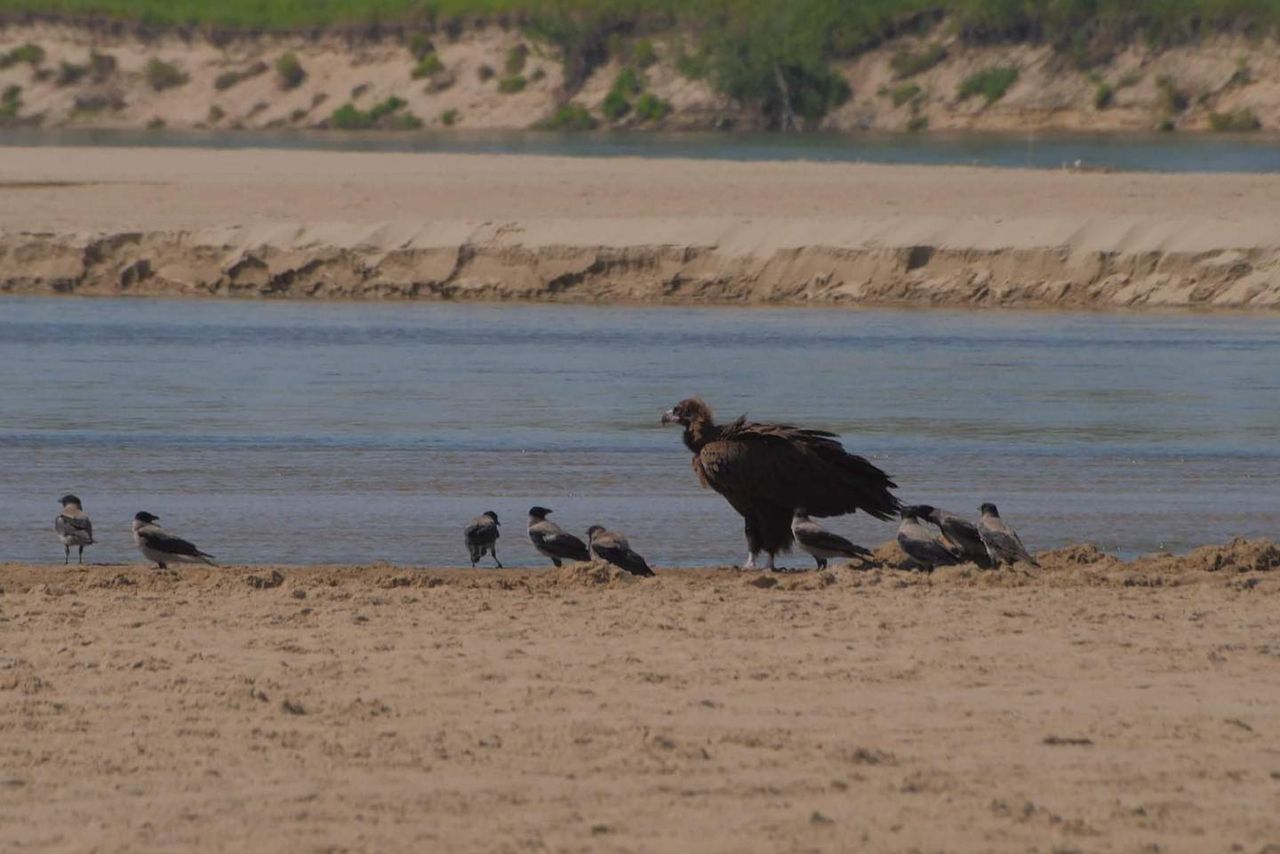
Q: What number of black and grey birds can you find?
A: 9